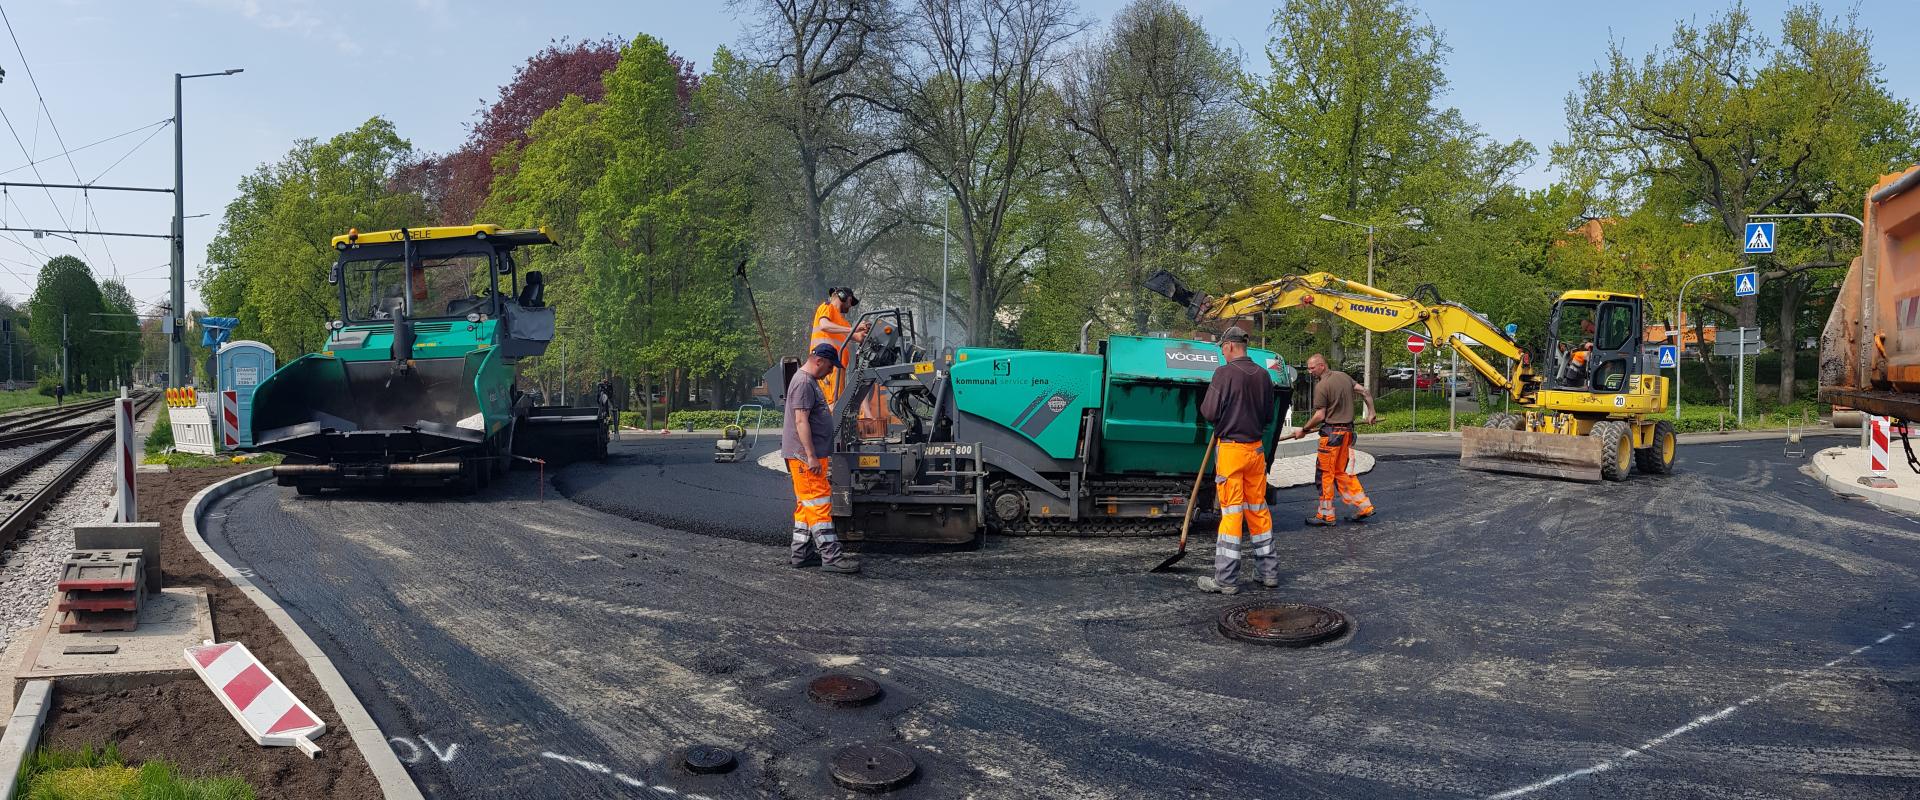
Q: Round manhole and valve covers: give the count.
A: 4